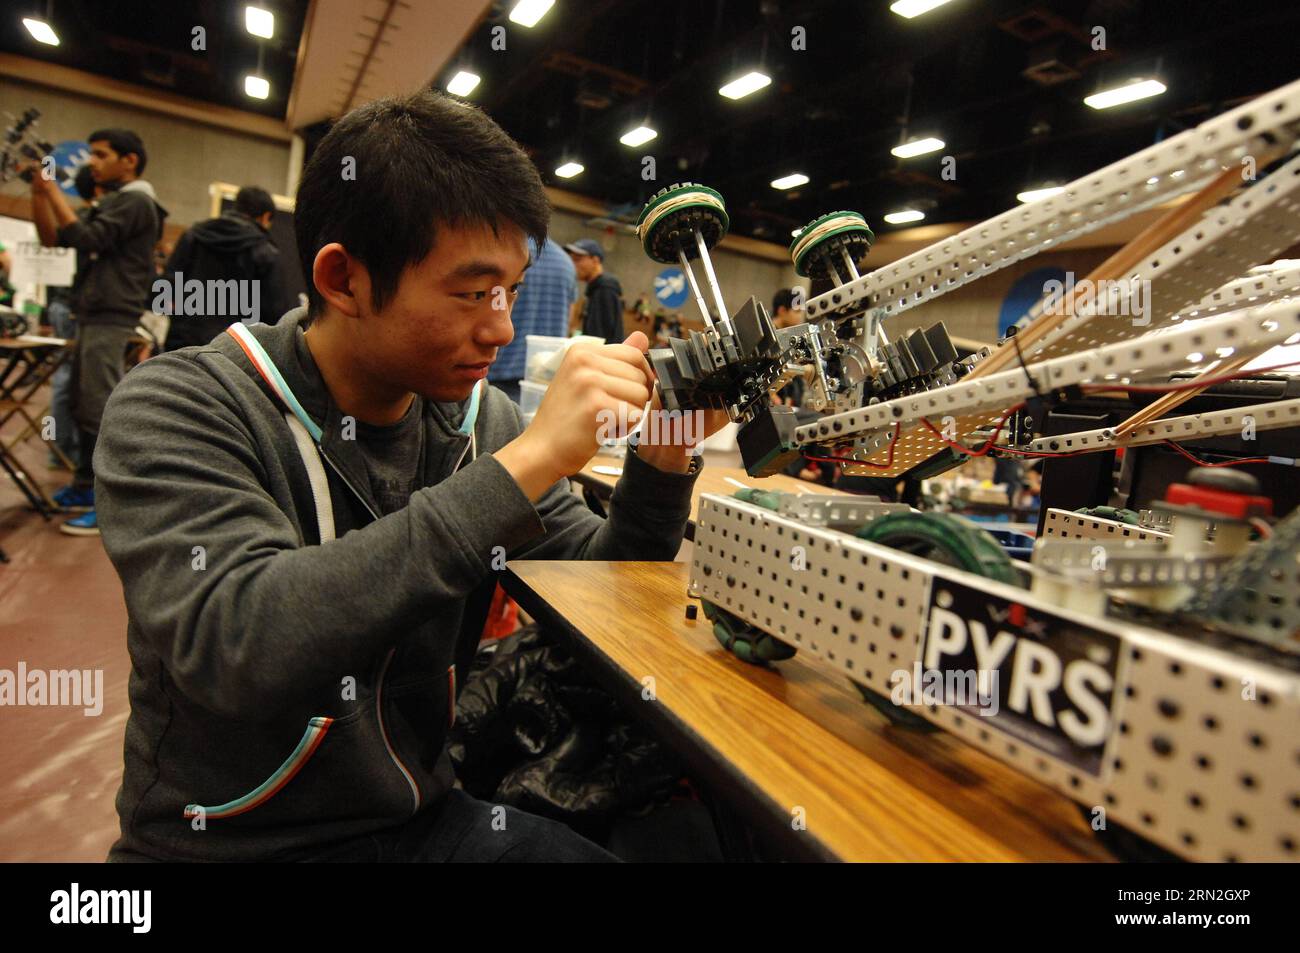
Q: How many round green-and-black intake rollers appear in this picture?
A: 2